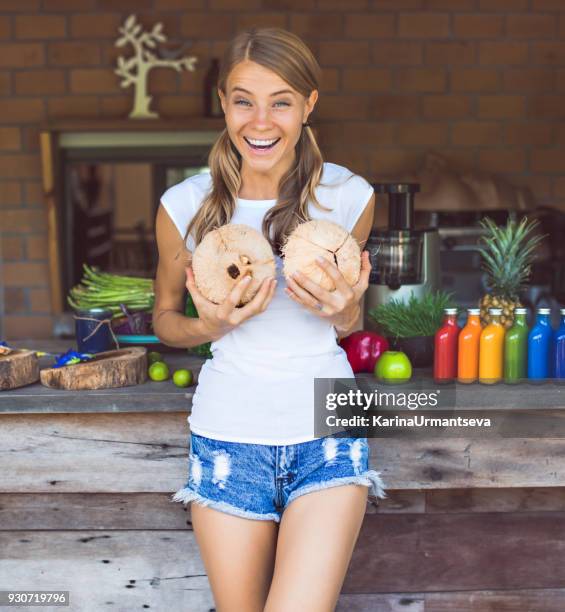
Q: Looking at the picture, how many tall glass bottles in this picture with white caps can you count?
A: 6